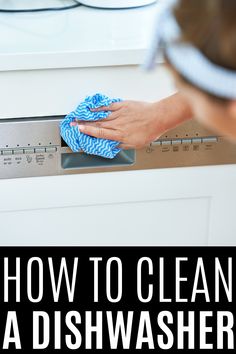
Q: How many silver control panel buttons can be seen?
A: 11